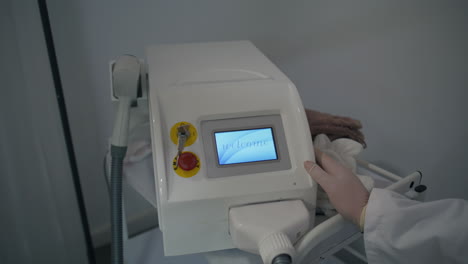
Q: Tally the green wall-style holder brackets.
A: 0